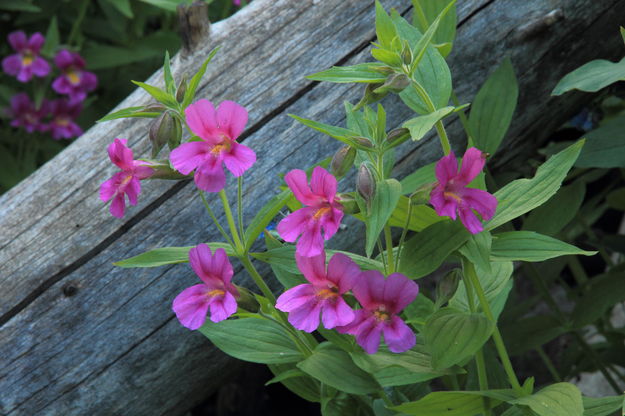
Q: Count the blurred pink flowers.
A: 4